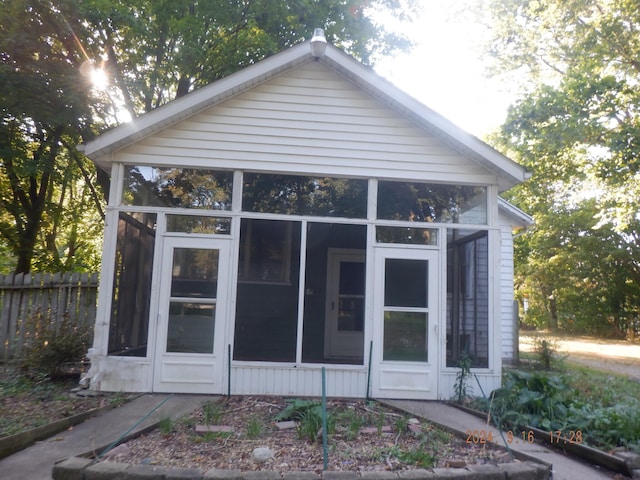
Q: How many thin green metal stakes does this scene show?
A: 5